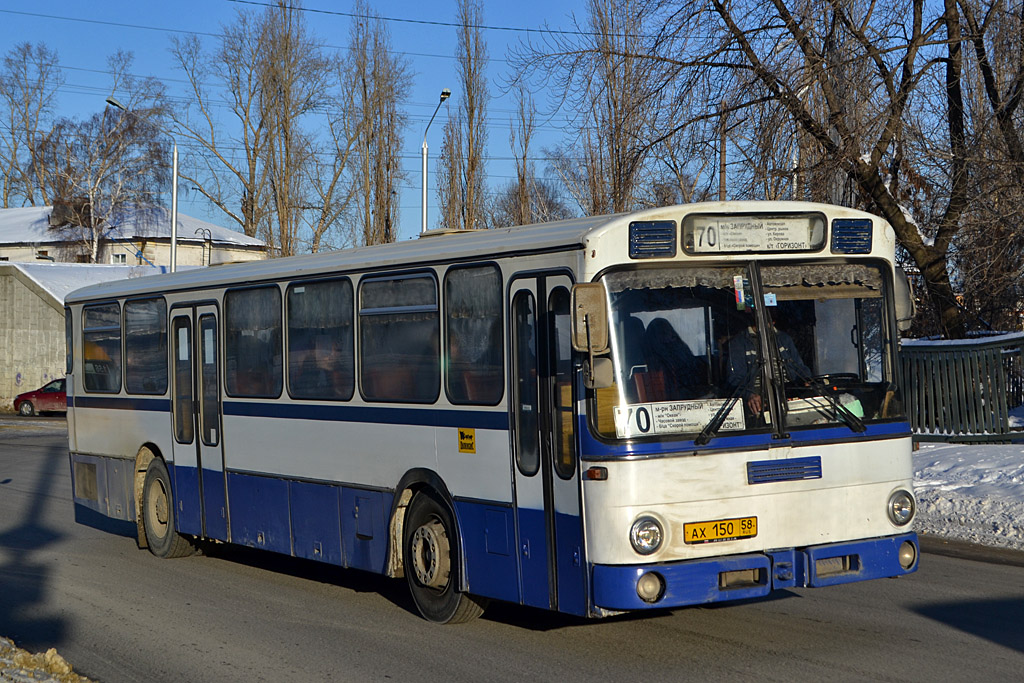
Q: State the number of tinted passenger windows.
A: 6